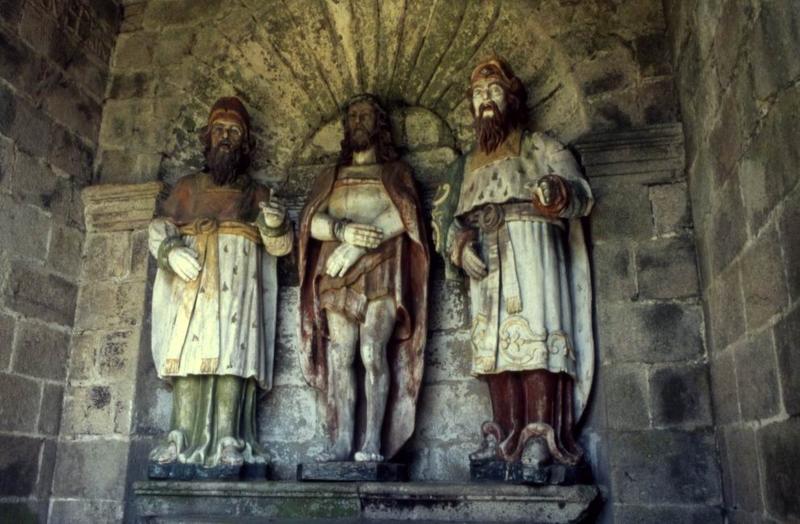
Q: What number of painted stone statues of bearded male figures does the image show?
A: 3